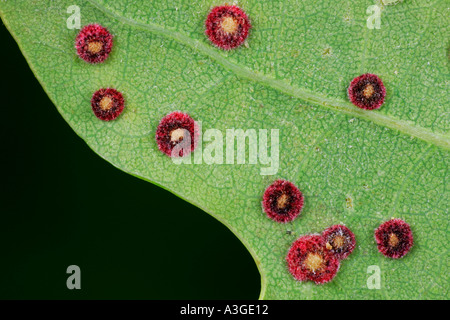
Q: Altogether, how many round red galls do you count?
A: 9